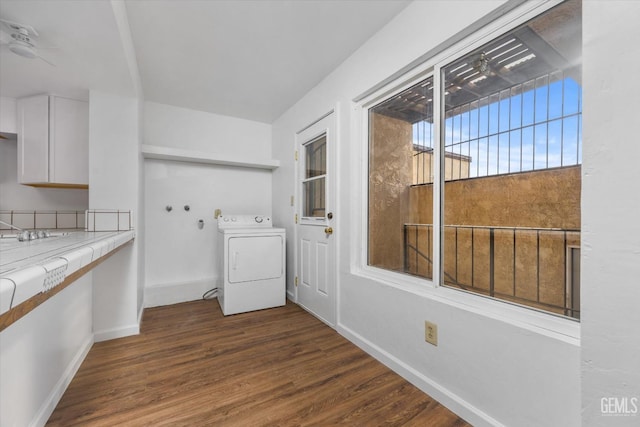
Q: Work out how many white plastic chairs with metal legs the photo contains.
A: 0